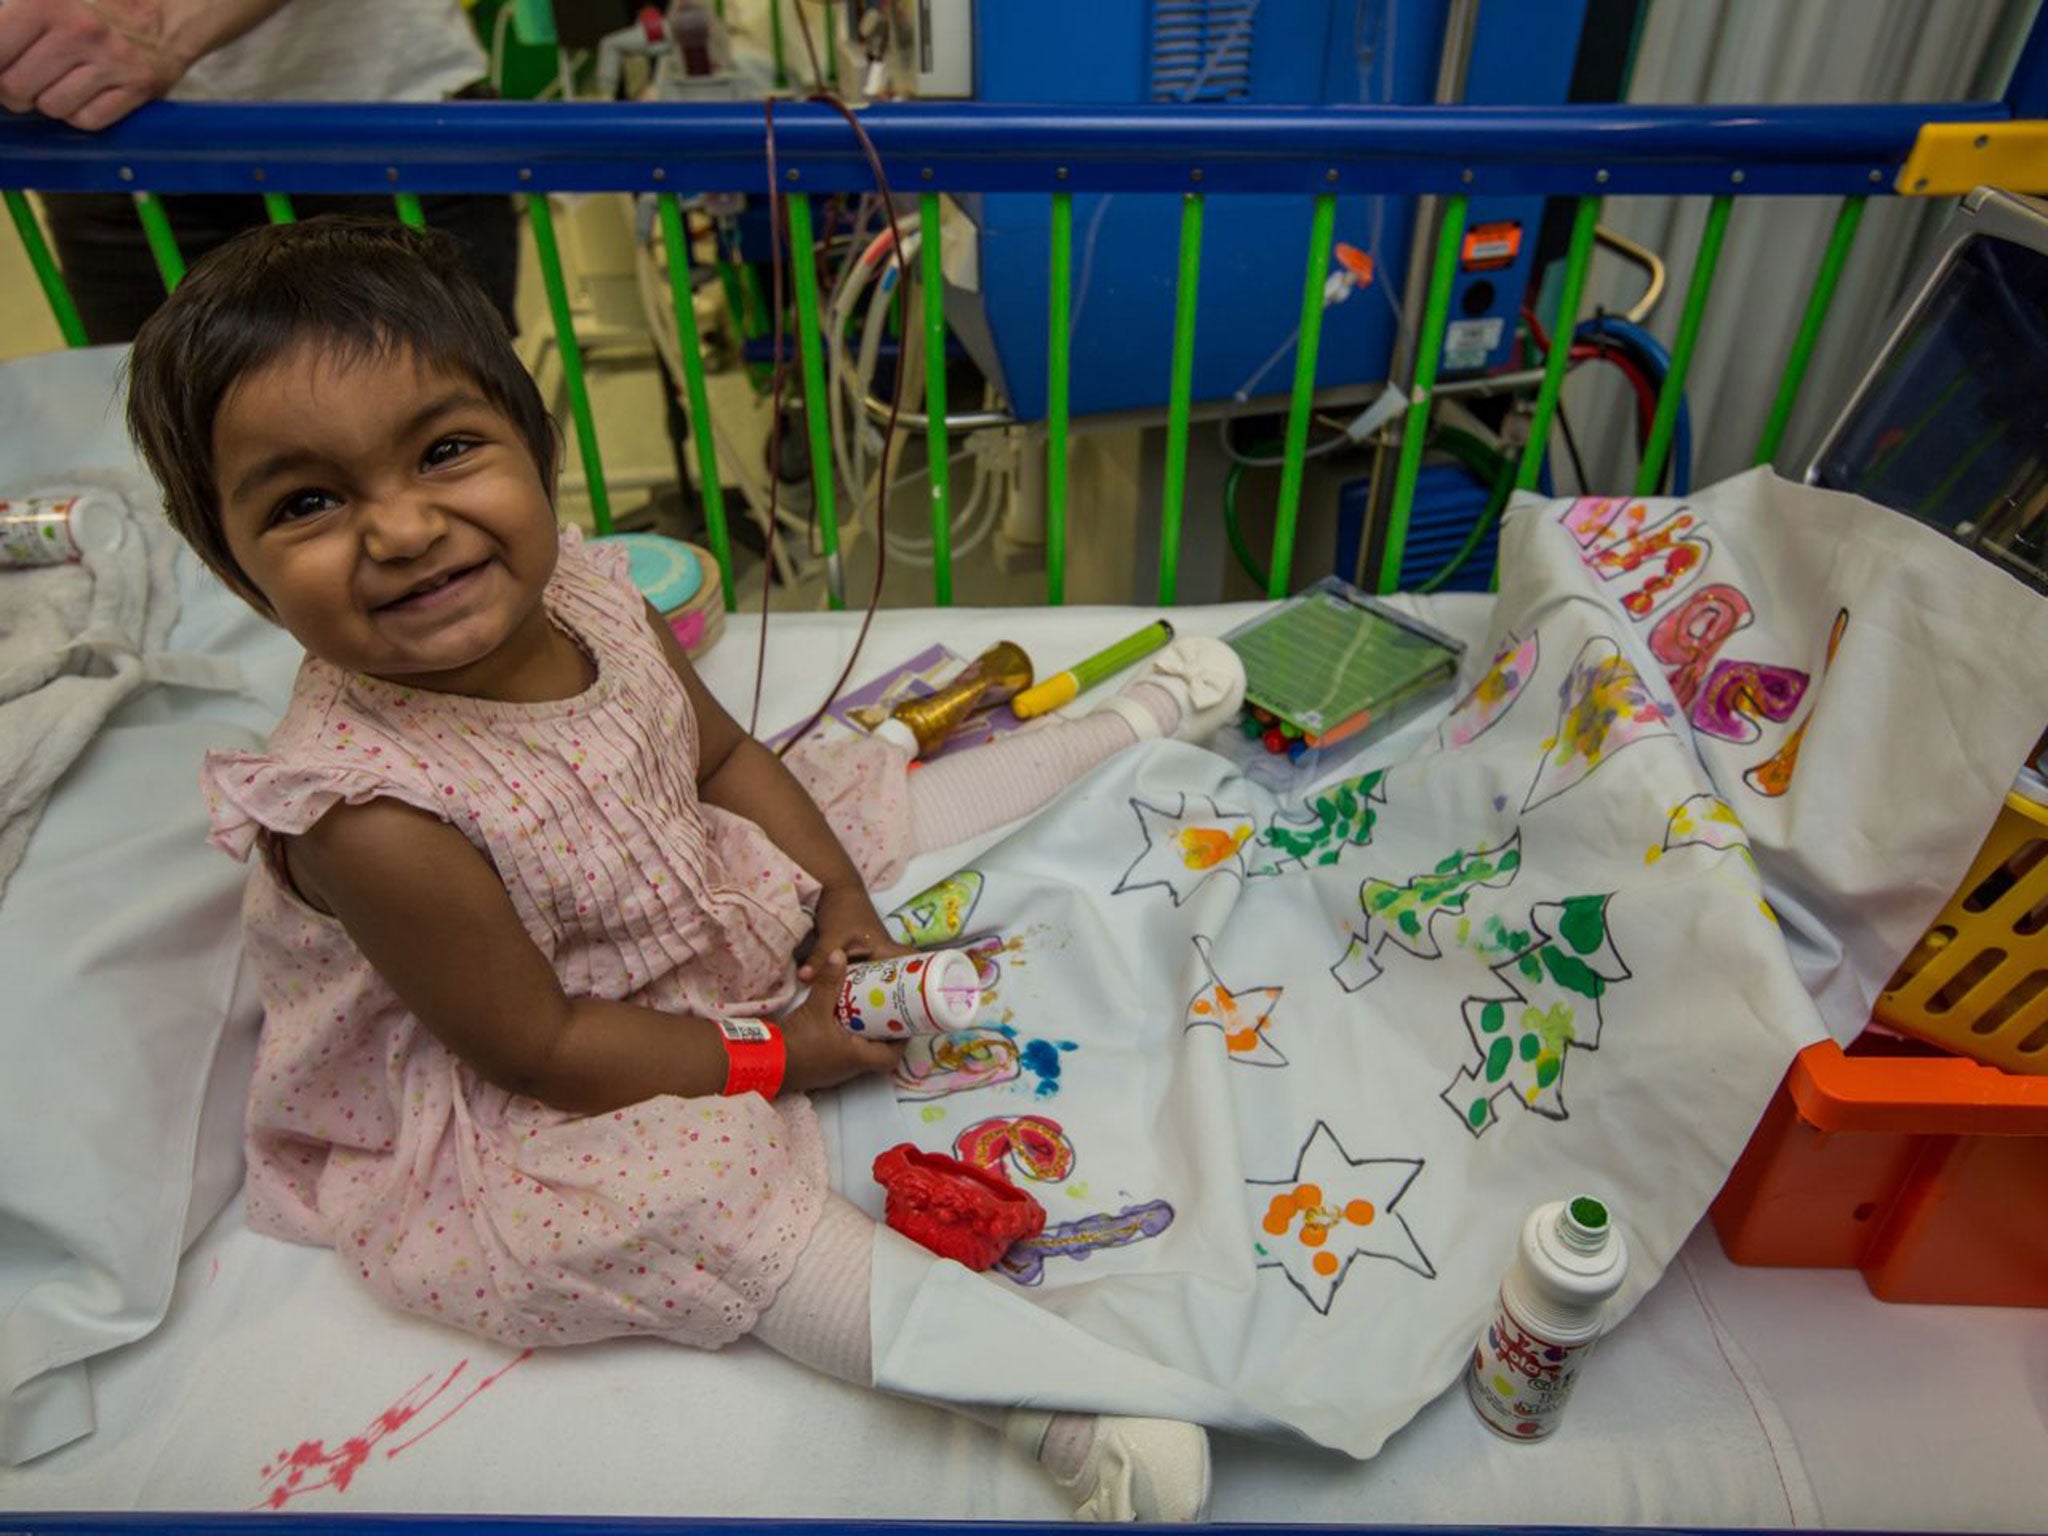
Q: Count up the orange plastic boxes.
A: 1